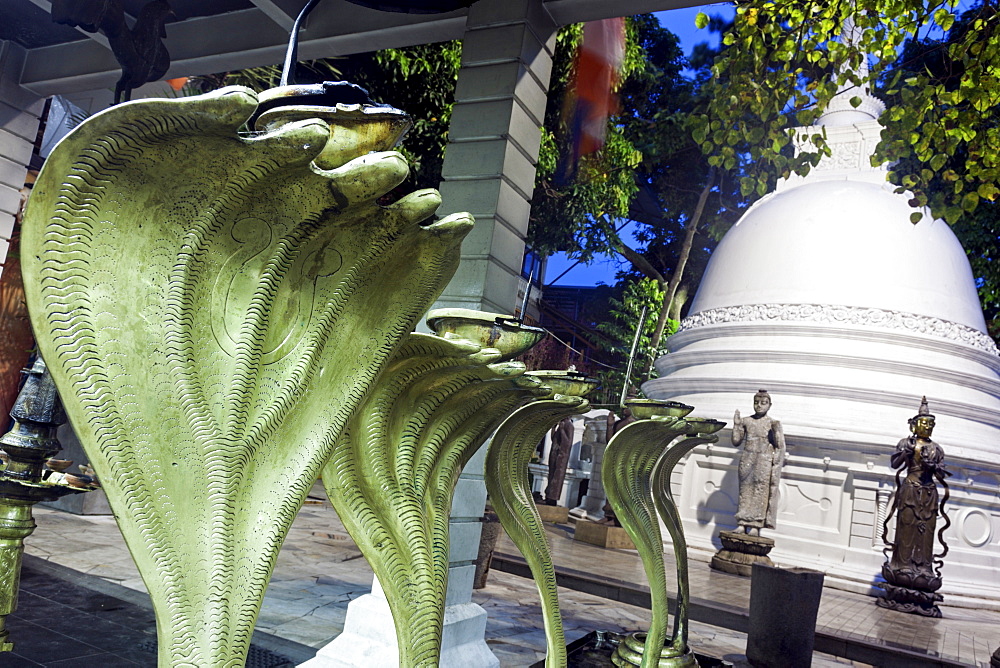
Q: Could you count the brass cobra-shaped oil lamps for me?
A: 5